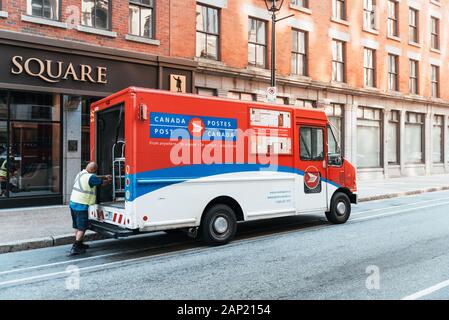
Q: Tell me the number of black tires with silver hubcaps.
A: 2